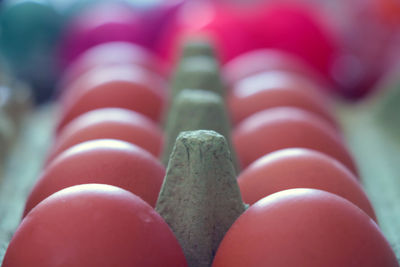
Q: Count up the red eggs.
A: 10